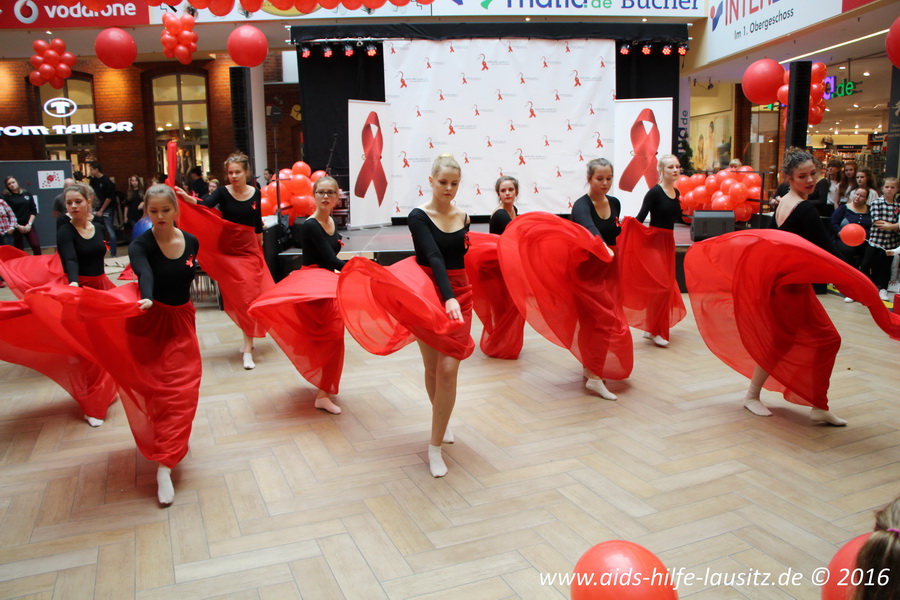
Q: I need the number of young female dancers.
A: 9